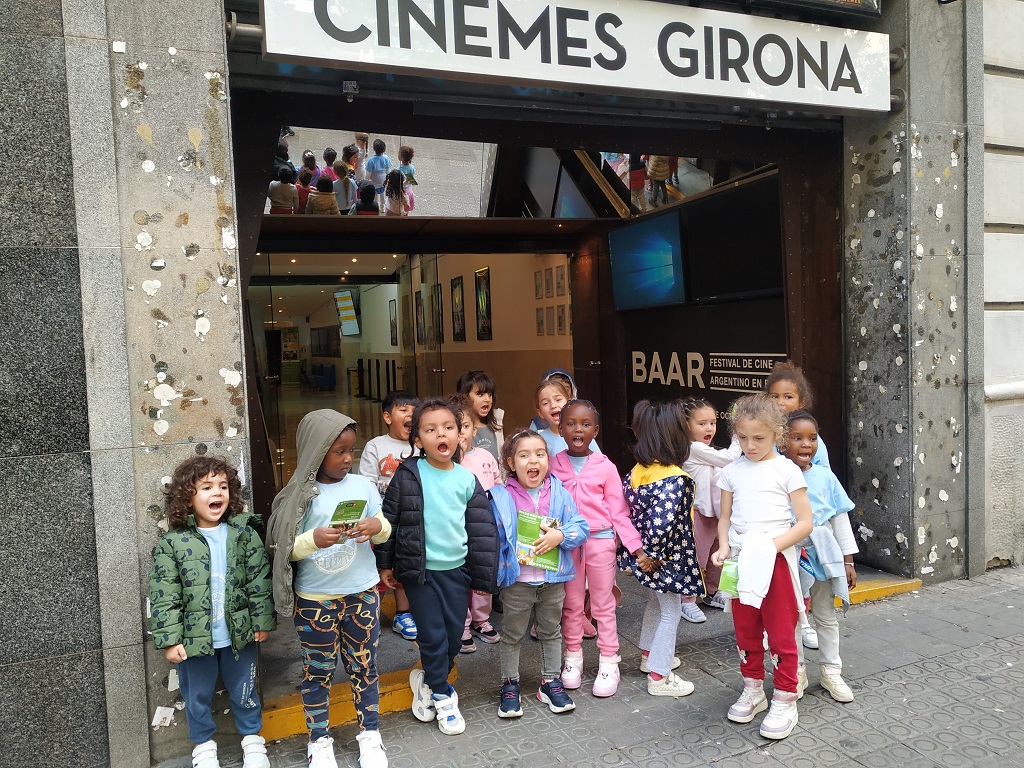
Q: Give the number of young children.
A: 15